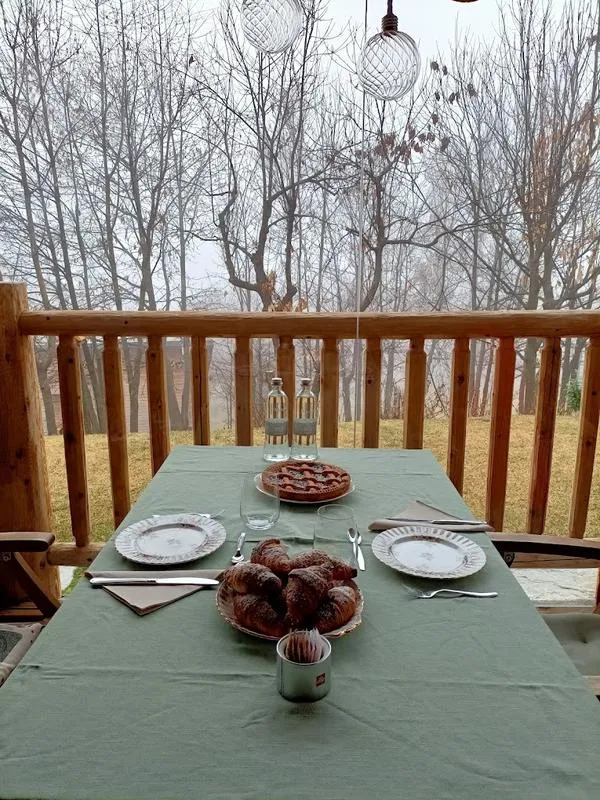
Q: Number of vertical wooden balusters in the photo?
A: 13